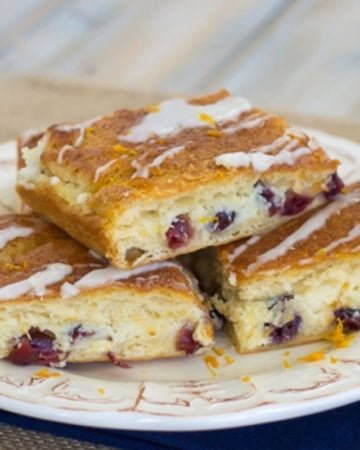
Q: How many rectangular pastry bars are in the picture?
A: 3